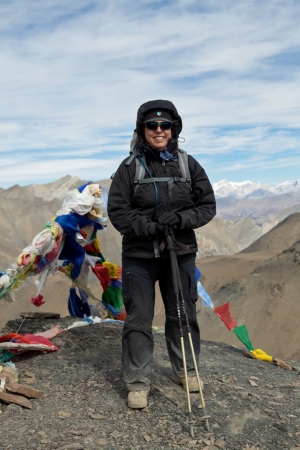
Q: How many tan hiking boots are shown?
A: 2